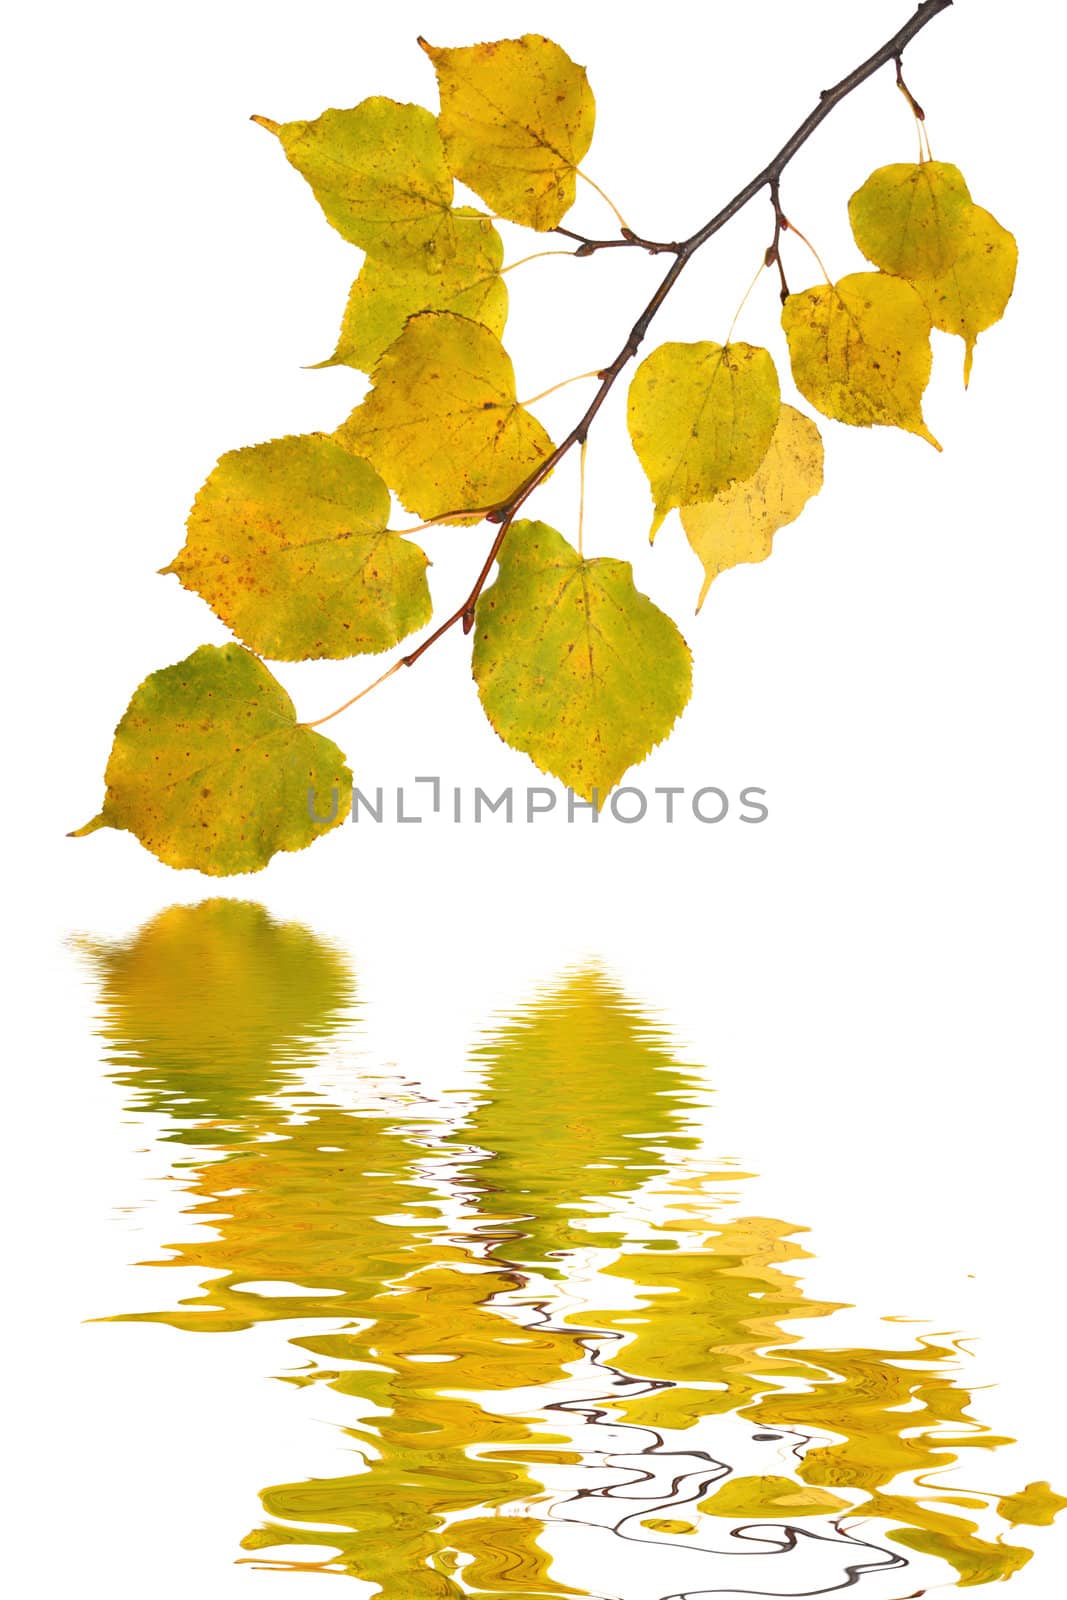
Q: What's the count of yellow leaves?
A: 12